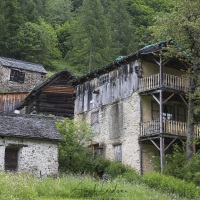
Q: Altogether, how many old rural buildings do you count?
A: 4